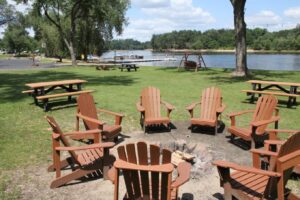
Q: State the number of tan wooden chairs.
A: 8